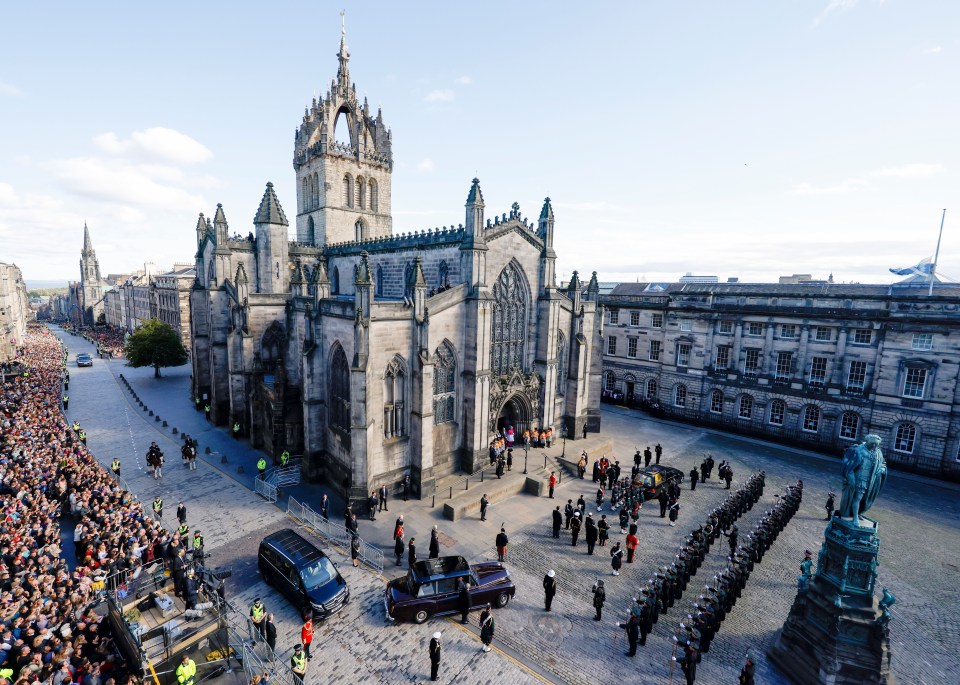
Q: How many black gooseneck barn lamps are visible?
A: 0